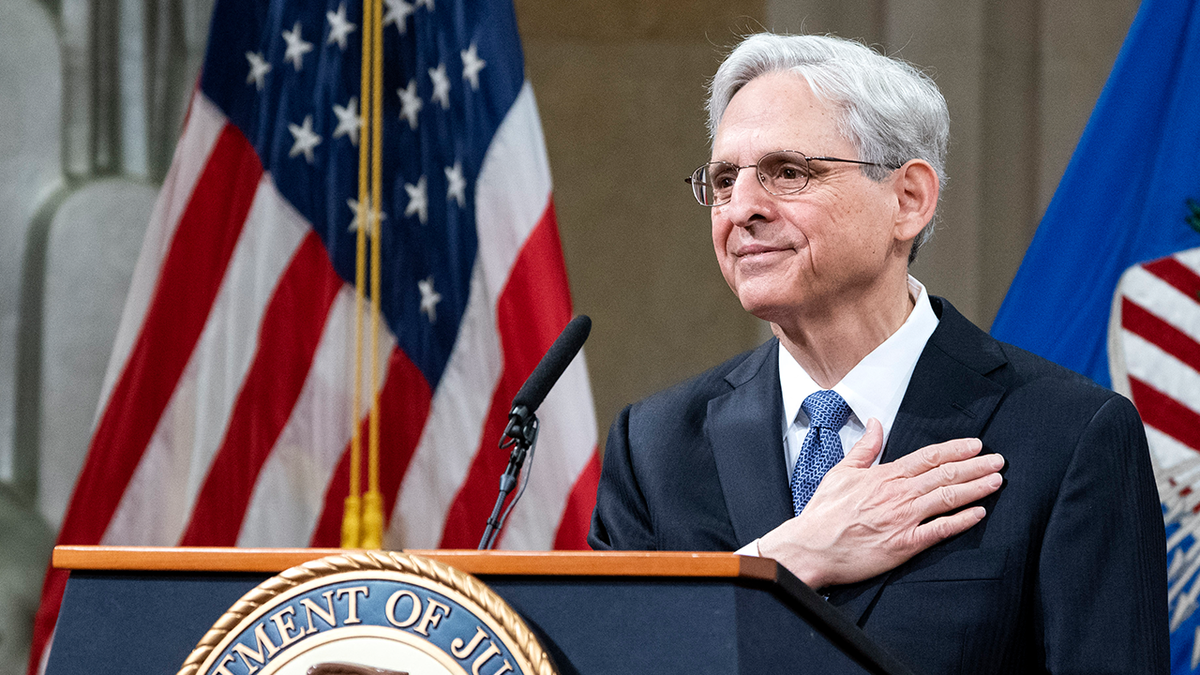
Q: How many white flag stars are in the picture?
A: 14